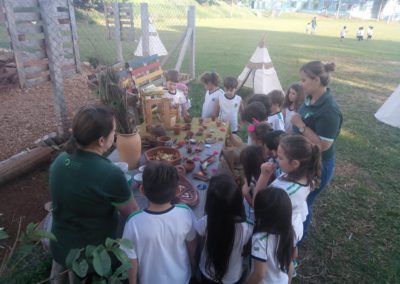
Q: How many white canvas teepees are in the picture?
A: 3